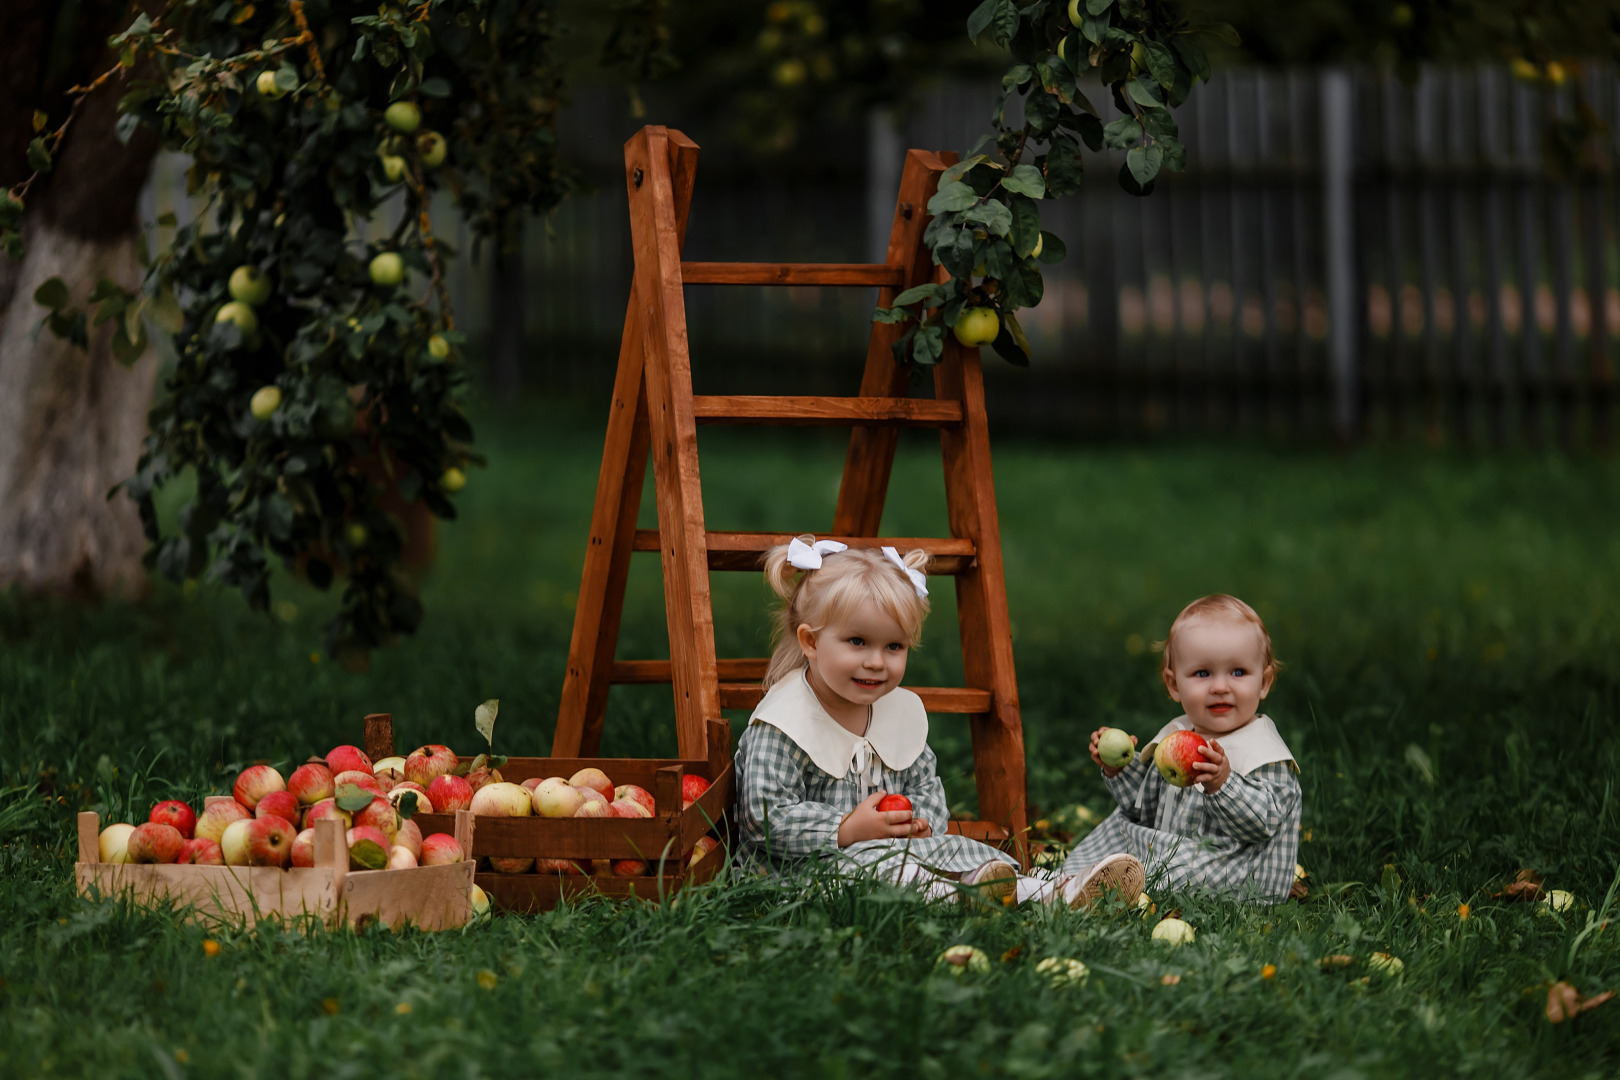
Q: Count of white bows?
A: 2